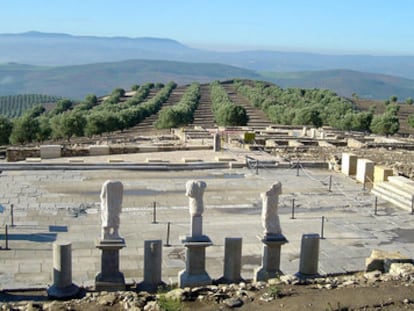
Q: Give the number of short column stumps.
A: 4